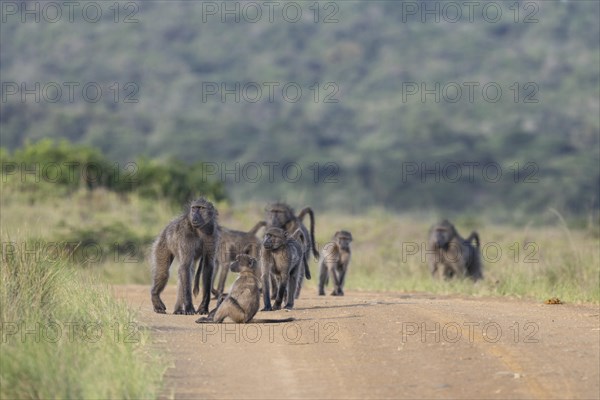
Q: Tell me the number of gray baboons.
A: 7